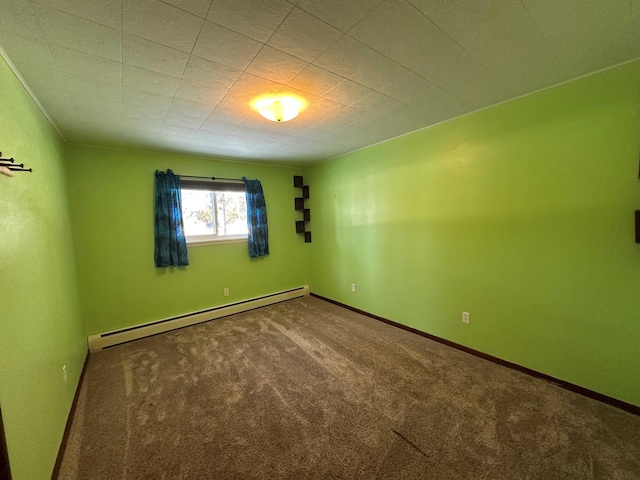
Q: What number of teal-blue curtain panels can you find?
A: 2